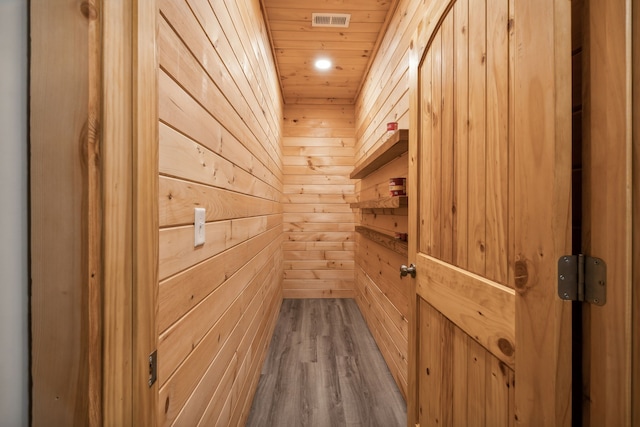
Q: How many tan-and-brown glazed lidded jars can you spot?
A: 0